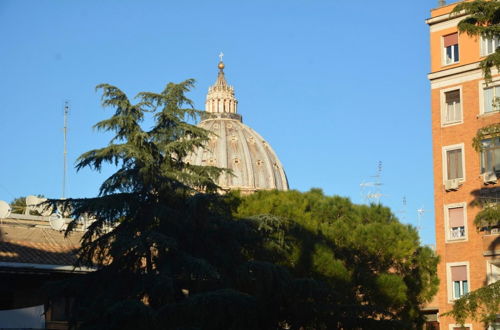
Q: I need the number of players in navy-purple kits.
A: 0